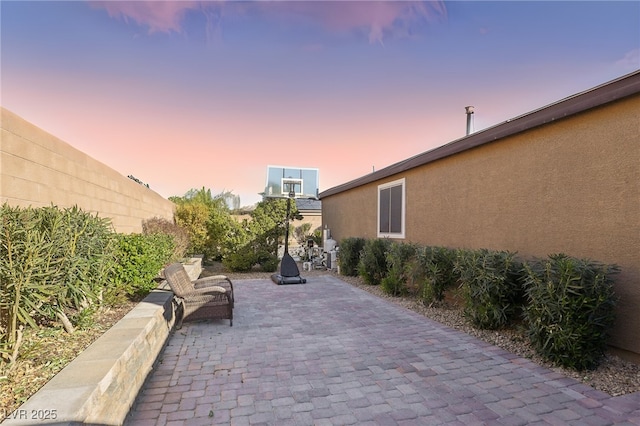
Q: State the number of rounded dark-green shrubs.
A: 6